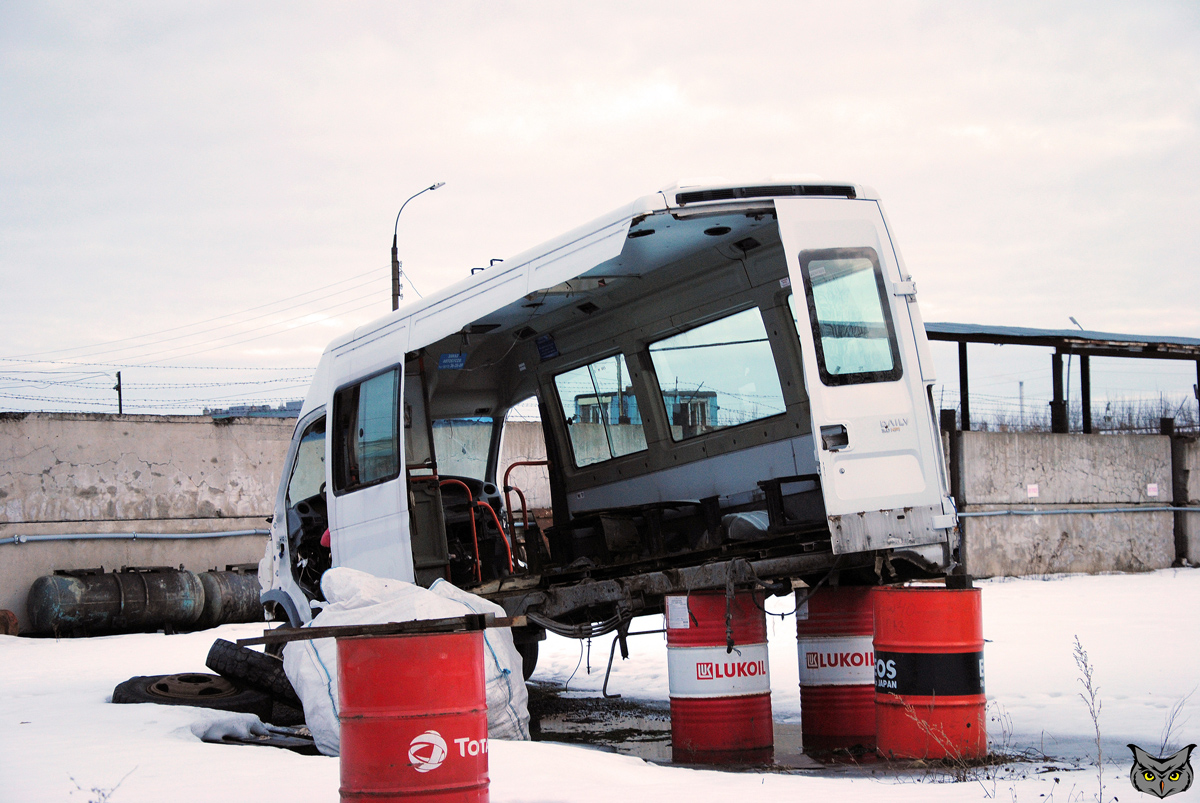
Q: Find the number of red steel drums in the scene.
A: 4